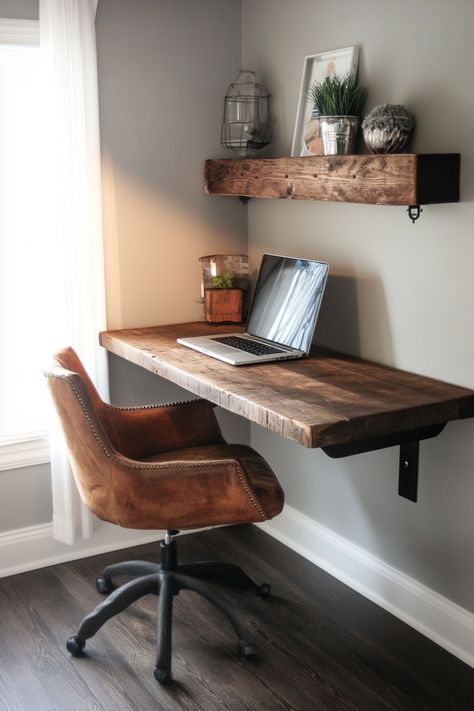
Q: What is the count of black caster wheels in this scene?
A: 5